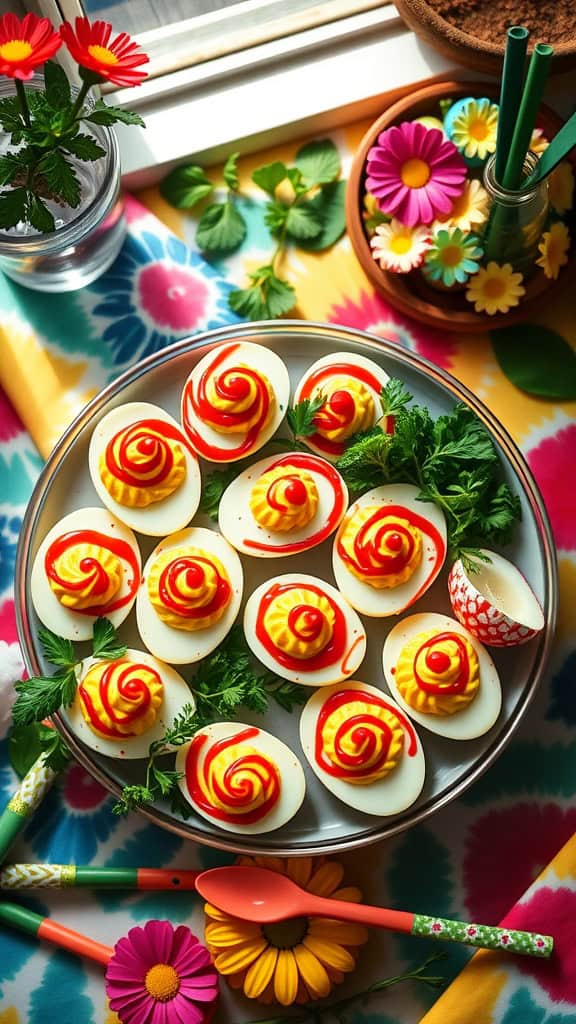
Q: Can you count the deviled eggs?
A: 12